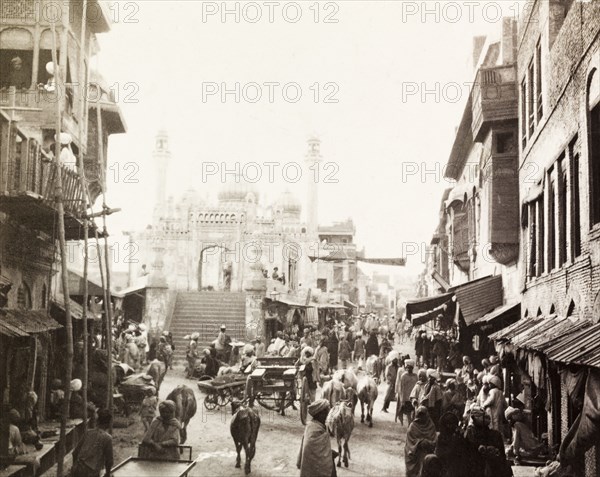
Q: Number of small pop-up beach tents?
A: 0